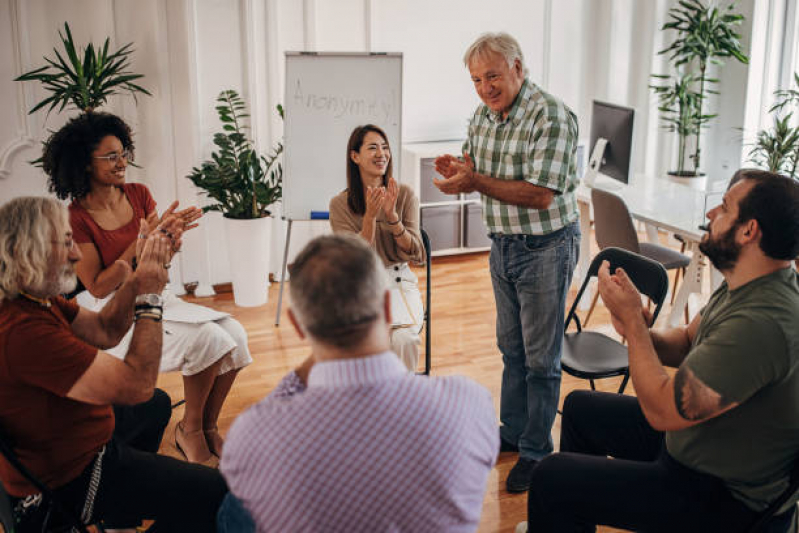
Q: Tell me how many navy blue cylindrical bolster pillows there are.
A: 0